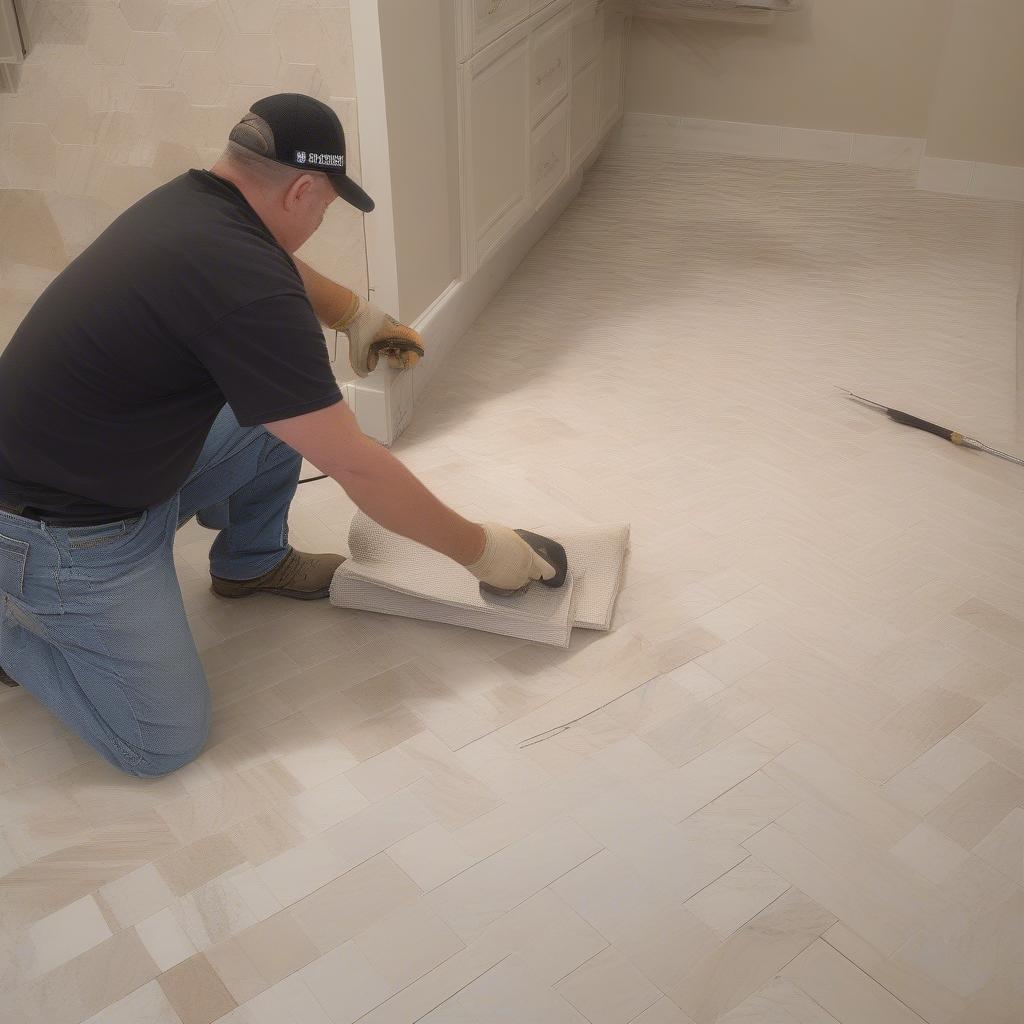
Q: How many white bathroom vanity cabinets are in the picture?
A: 1